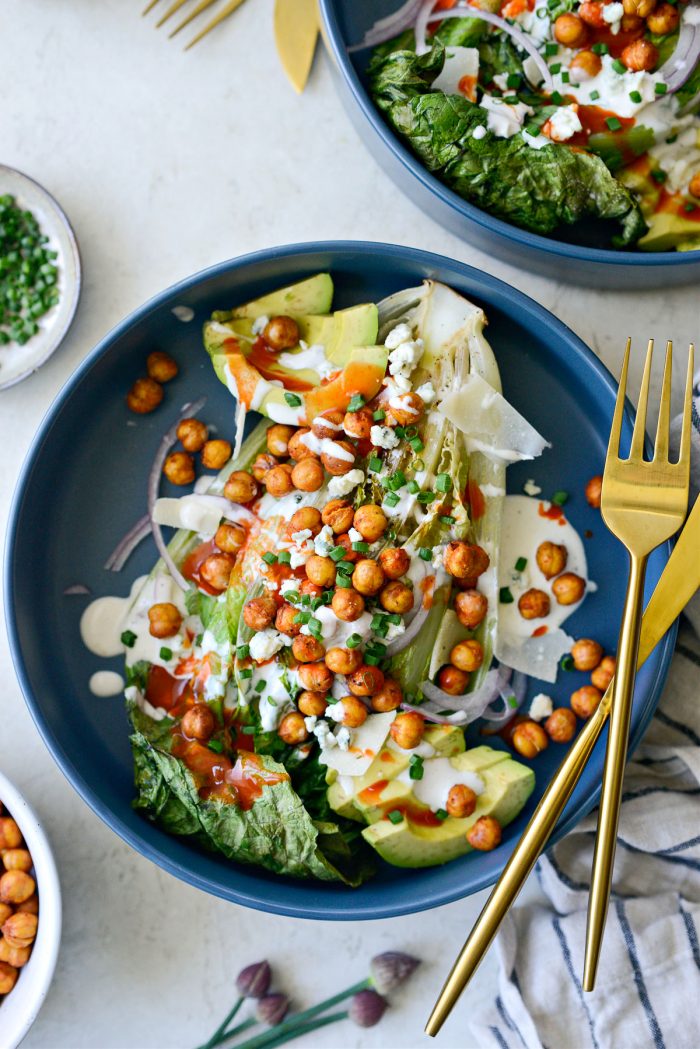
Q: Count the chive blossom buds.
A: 4